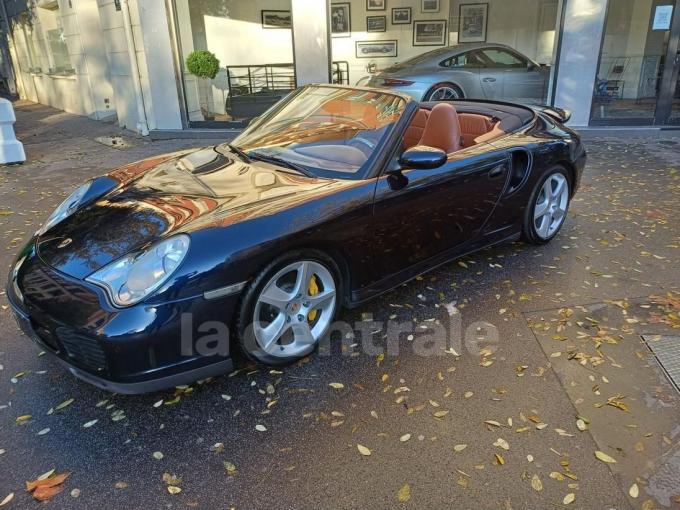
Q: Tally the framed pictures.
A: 9